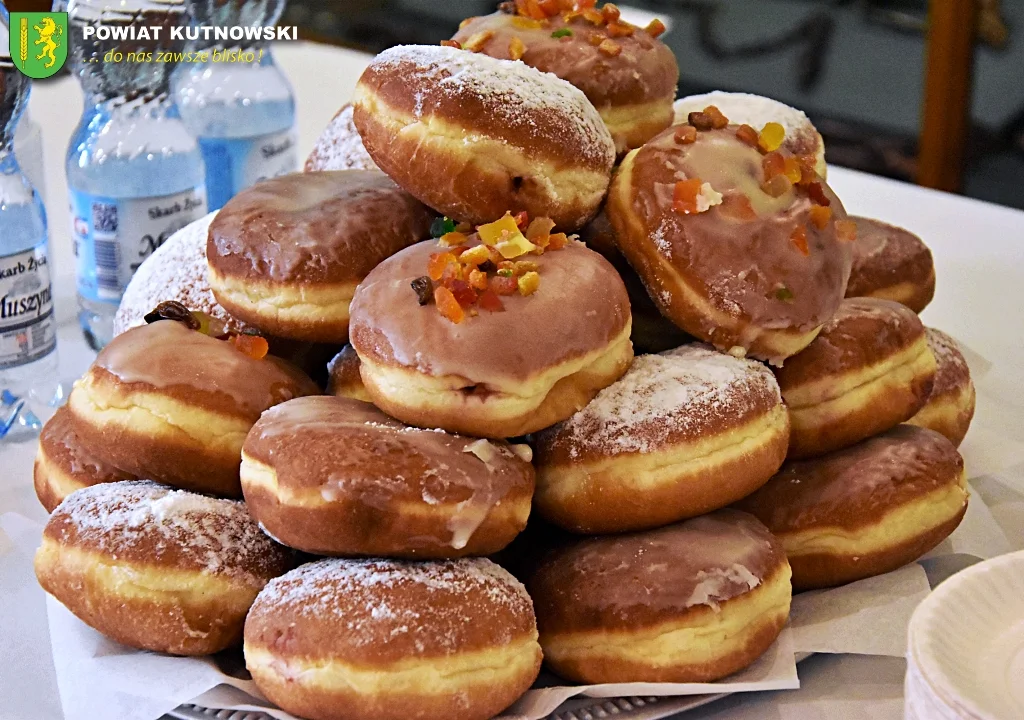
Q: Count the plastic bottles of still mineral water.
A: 3